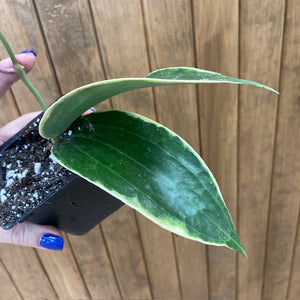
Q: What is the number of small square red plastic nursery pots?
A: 0